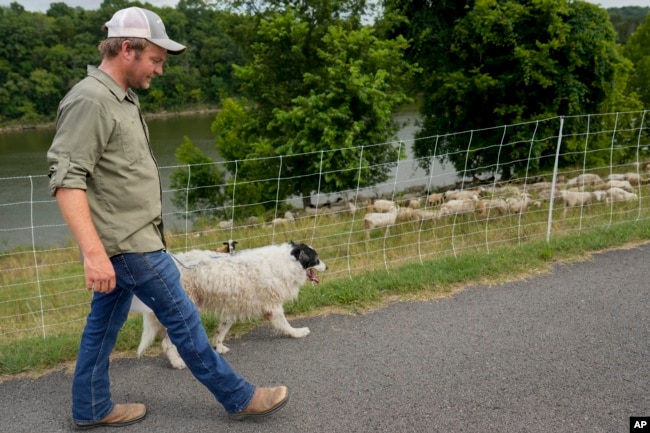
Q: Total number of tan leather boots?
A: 2